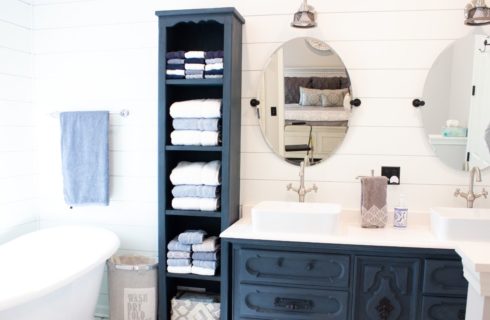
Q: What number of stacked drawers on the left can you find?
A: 2